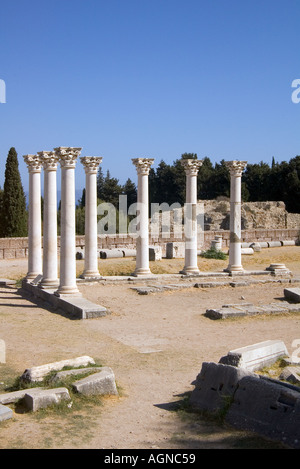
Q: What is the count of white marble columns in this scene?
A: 7